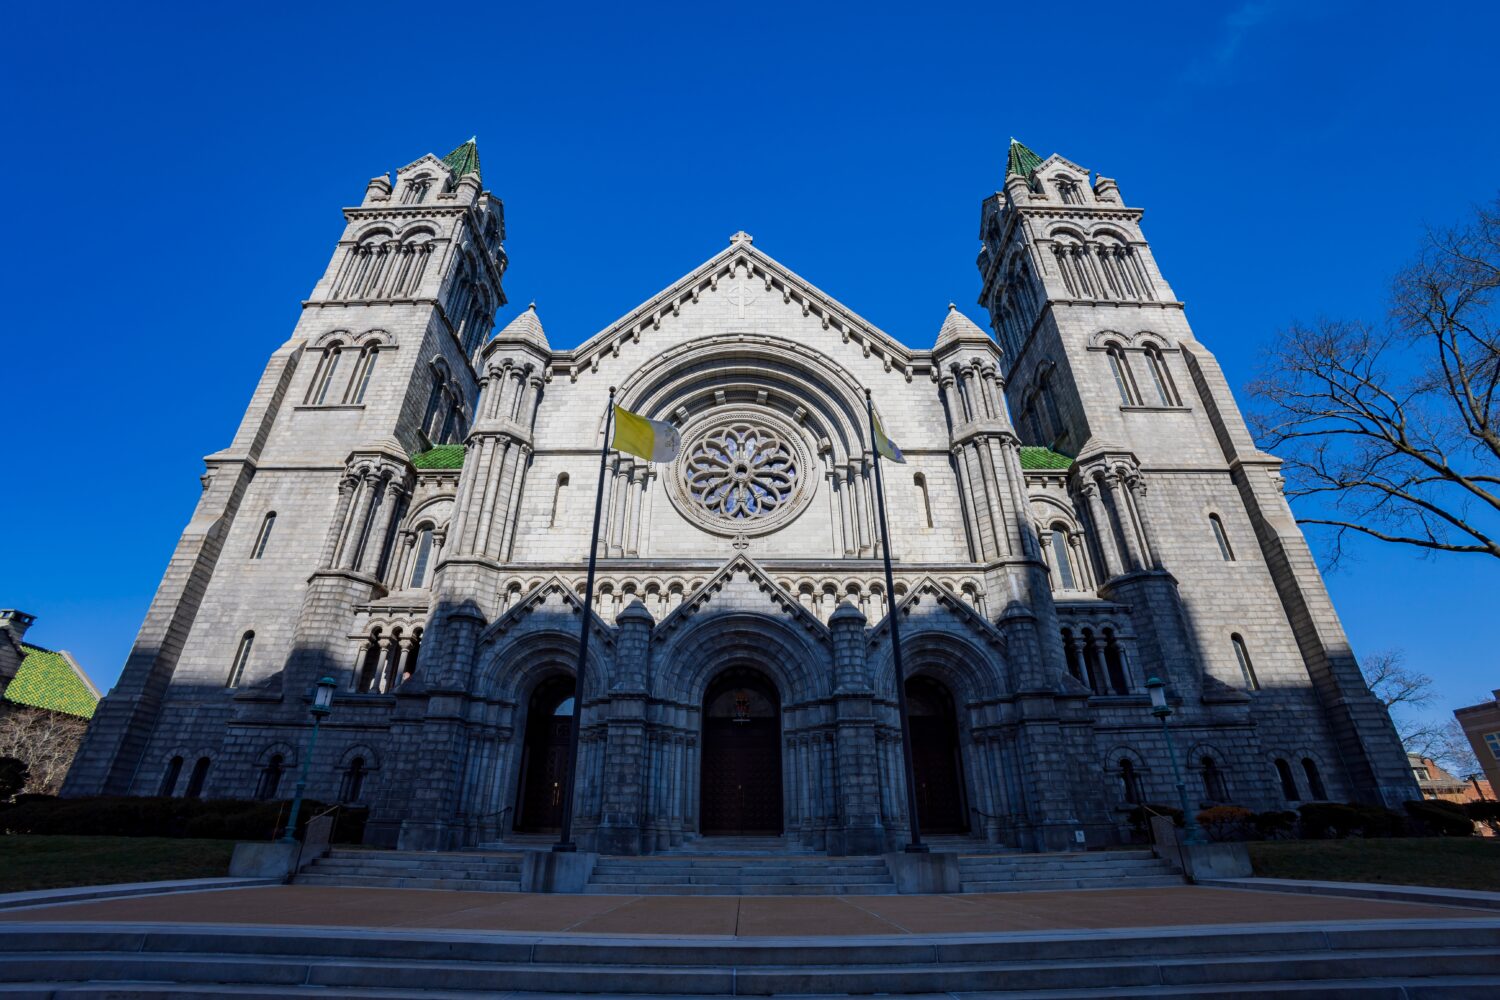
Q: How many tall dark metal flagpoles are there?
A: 2